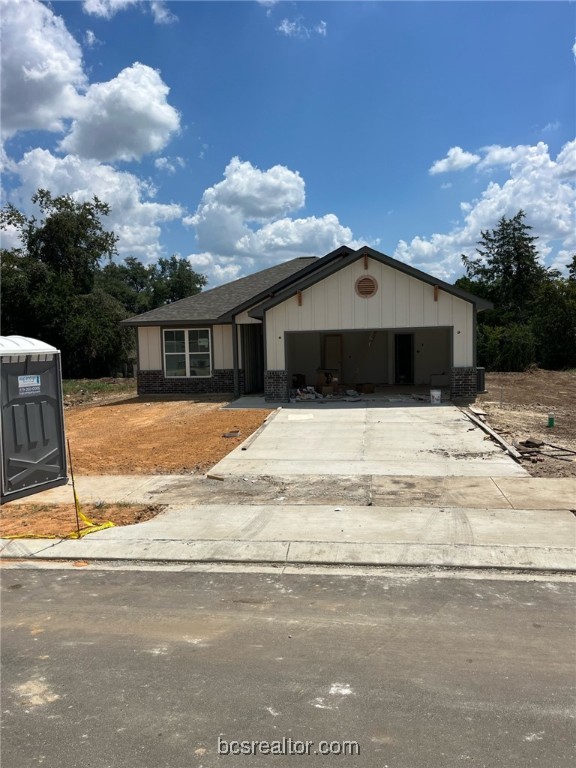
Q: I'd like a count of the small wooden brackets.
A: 3